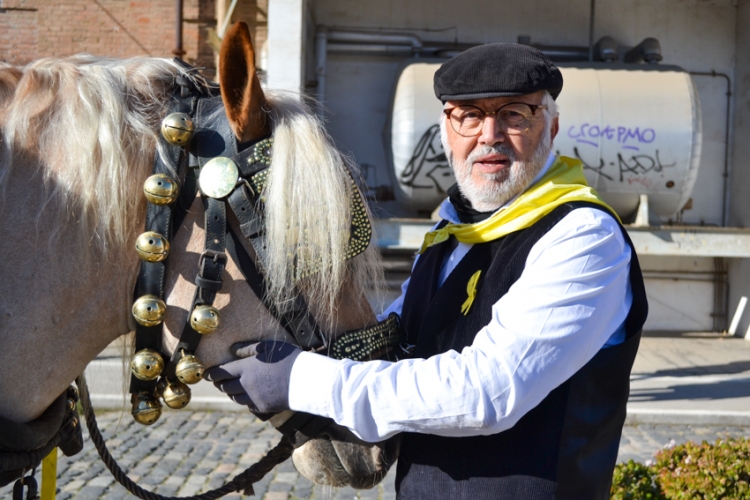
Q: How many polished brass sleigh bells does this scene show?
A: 9